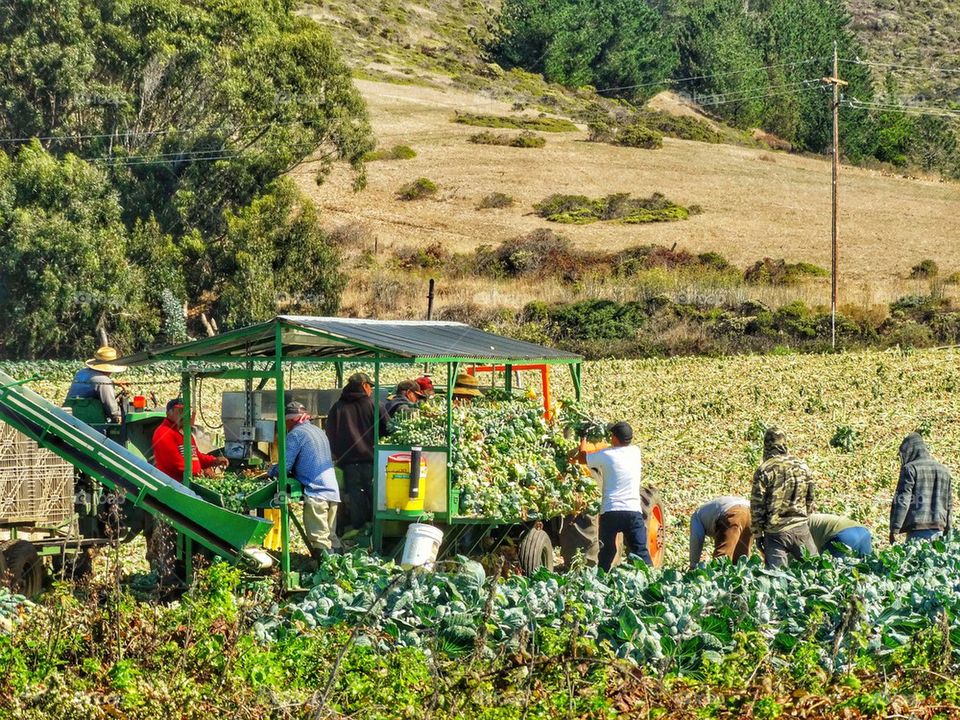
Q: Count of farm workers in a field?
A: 12